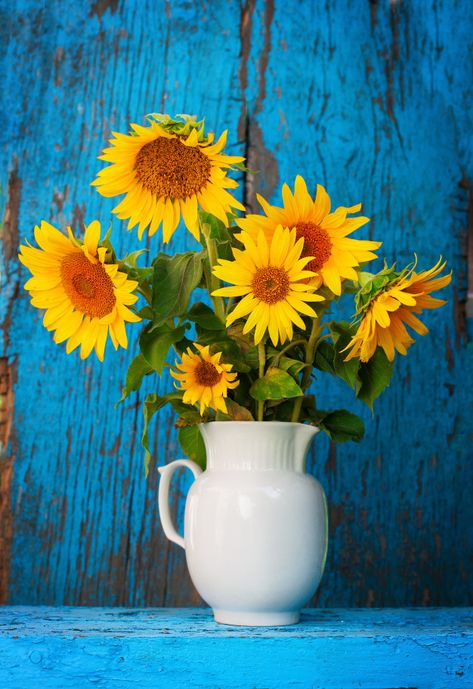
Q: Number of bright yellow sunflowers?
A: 6